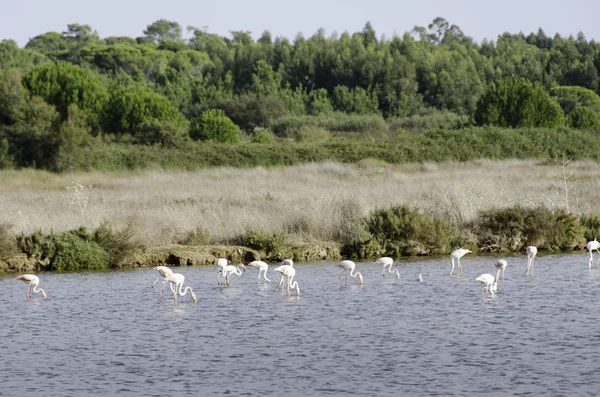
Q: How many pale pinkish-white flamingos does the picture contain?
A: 15